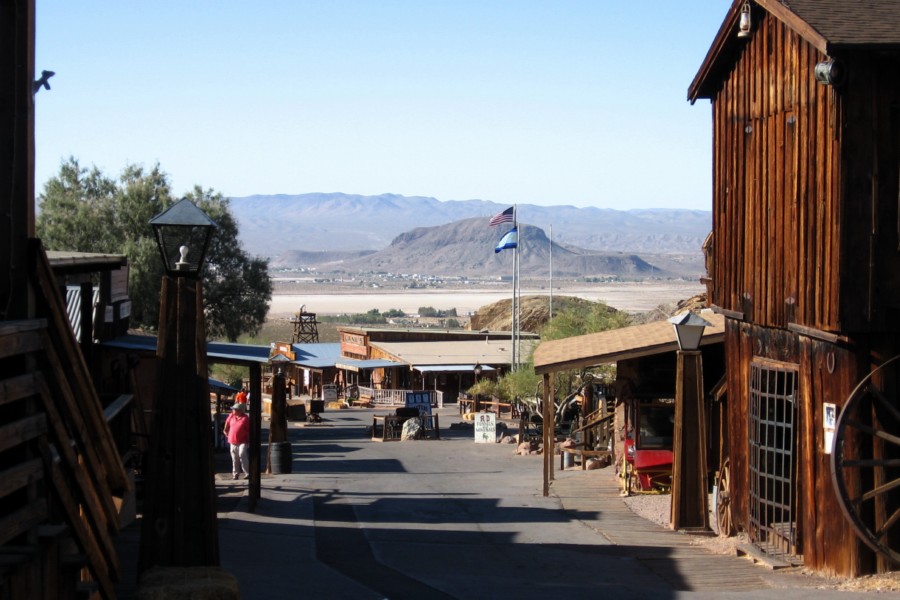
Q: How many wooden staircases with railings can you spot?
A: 2